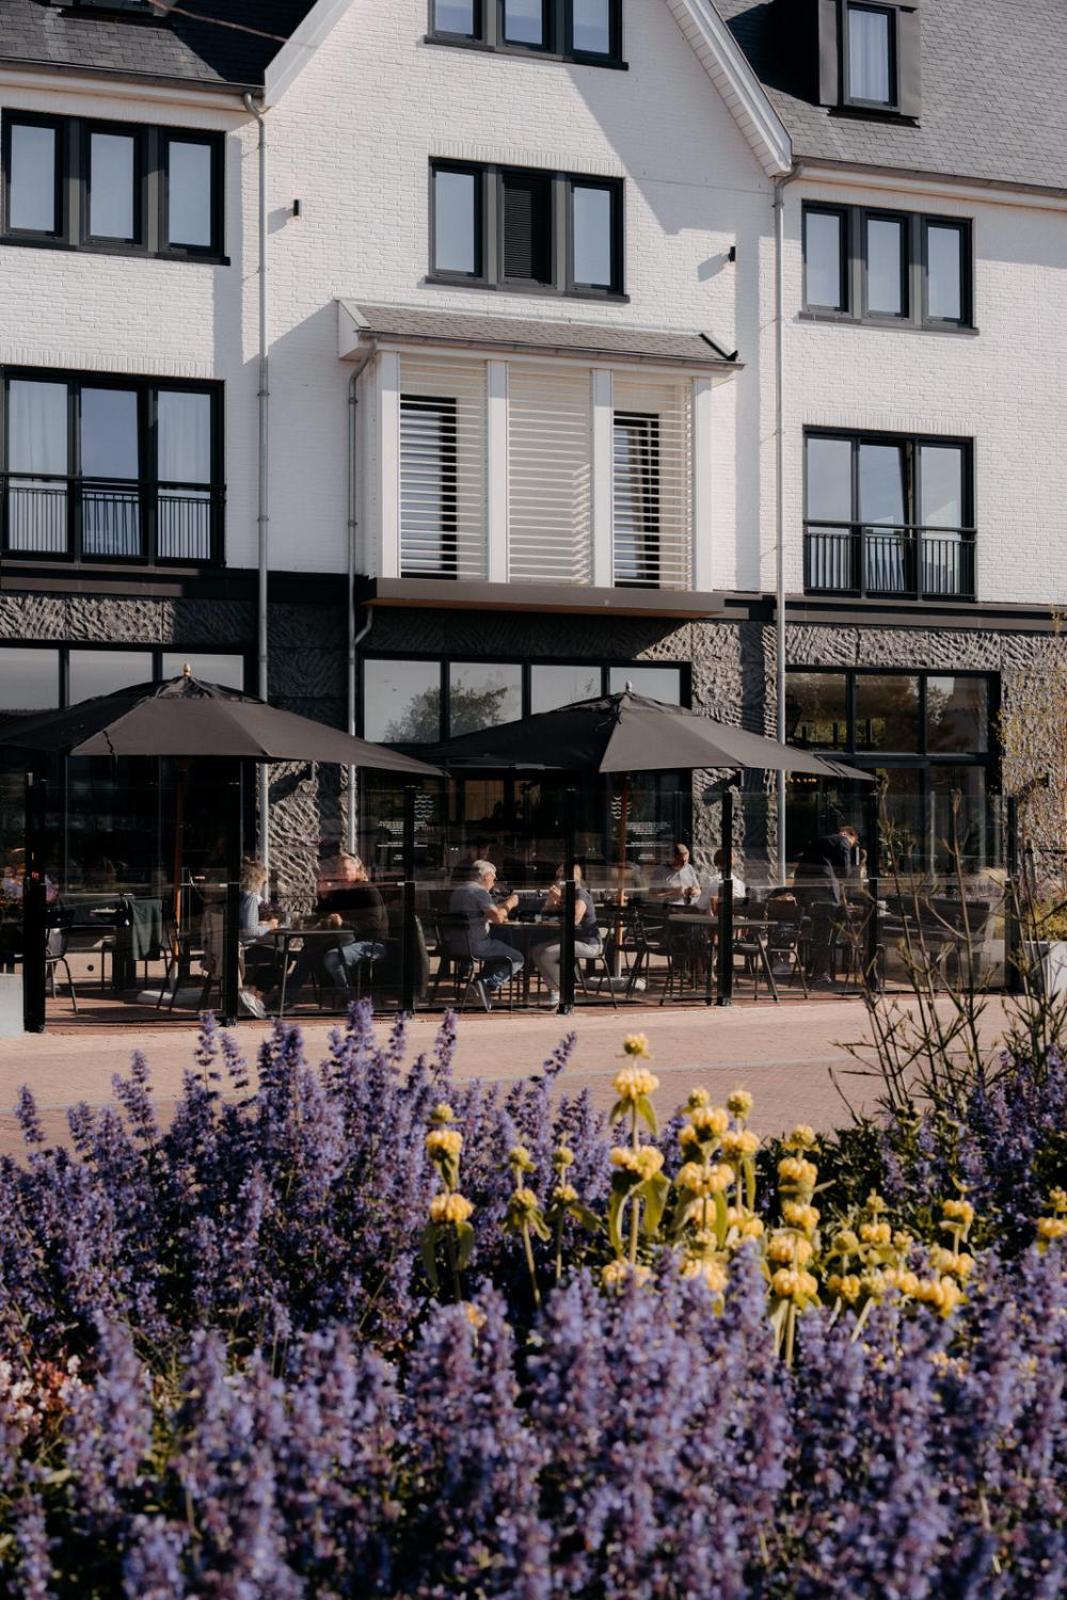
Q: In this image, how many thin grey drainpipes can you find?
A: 3